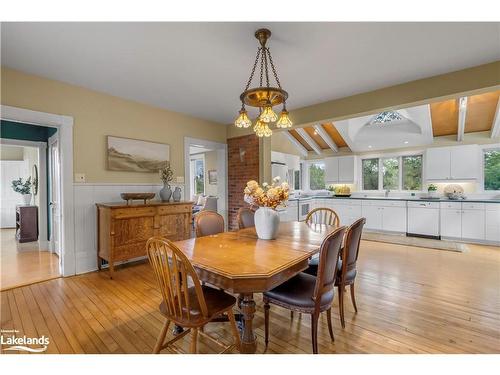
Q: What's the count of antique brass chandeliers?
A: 1